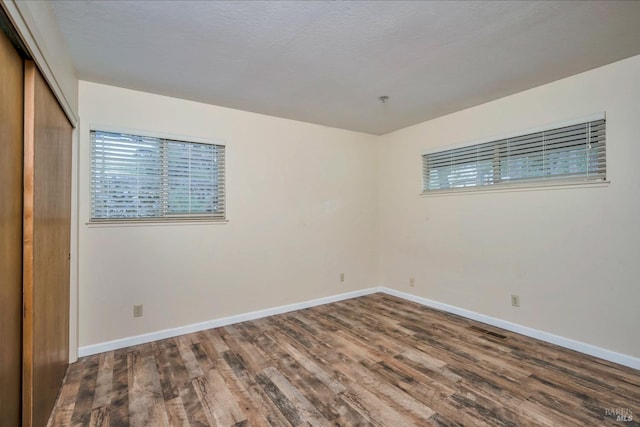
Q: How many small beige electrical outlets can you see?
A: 4